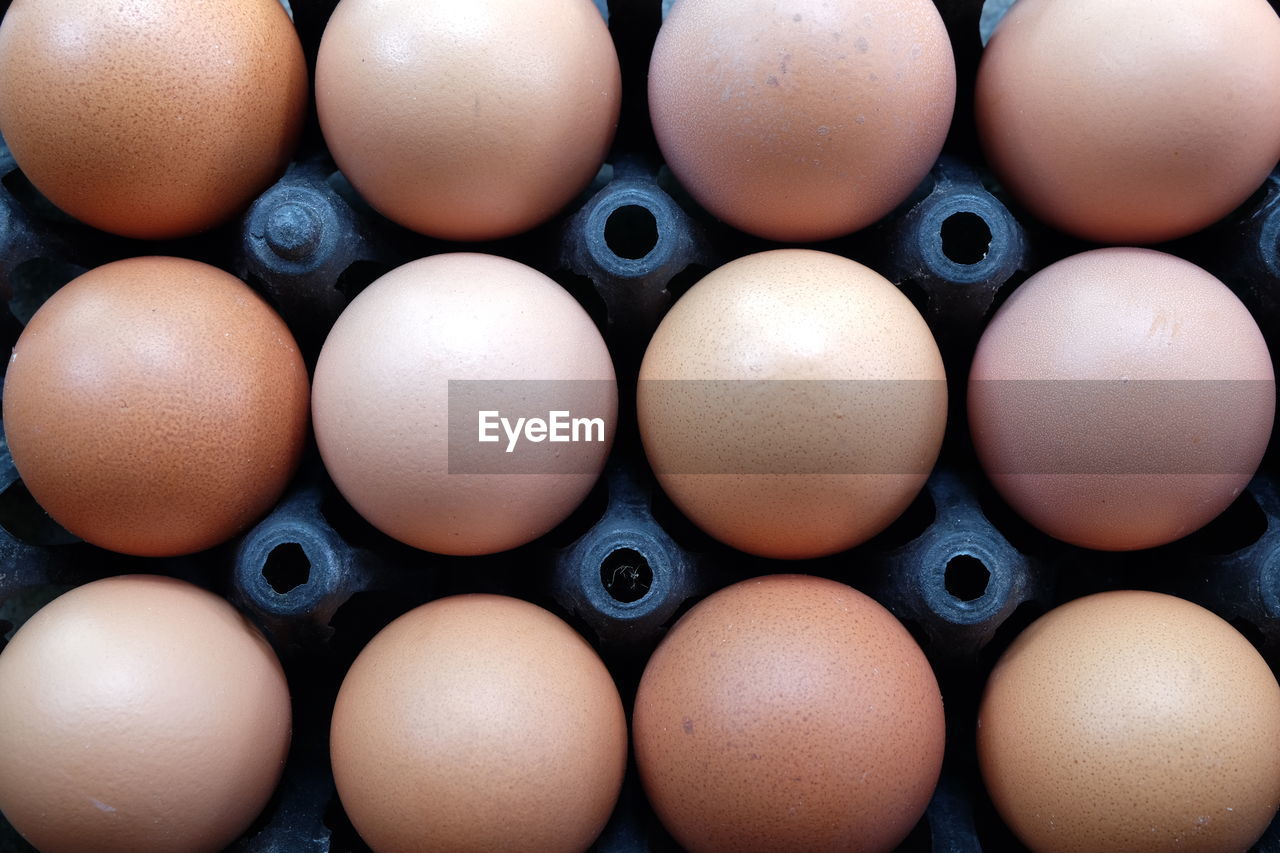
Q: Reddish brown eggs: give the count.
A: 3